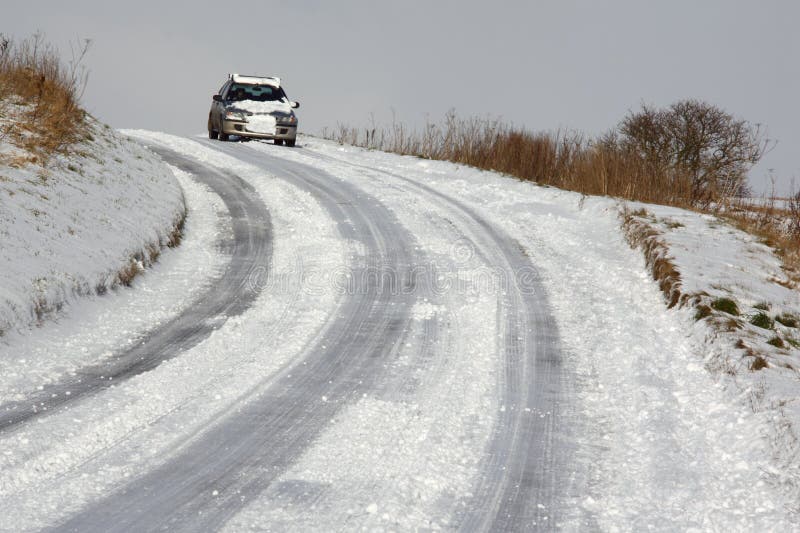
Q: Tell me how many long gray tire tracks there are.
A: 3